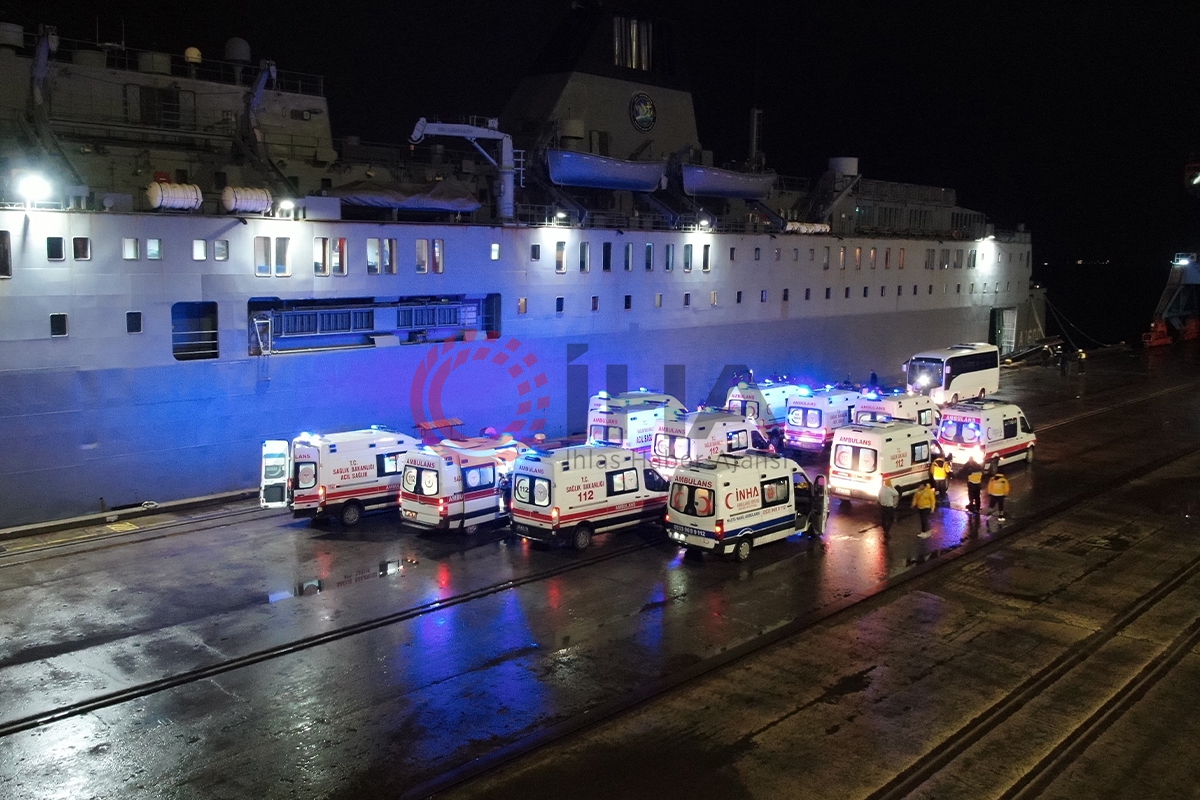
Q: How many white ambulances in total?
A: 12